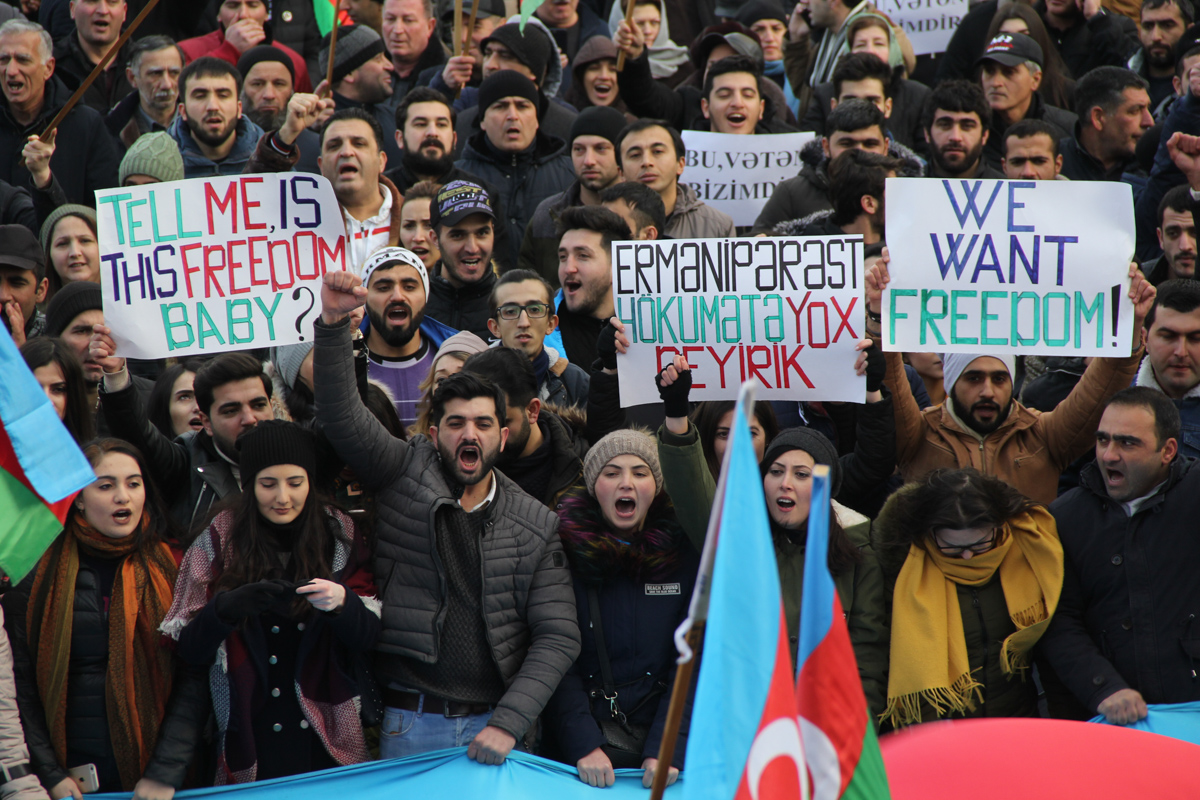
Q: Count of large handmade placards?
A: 3